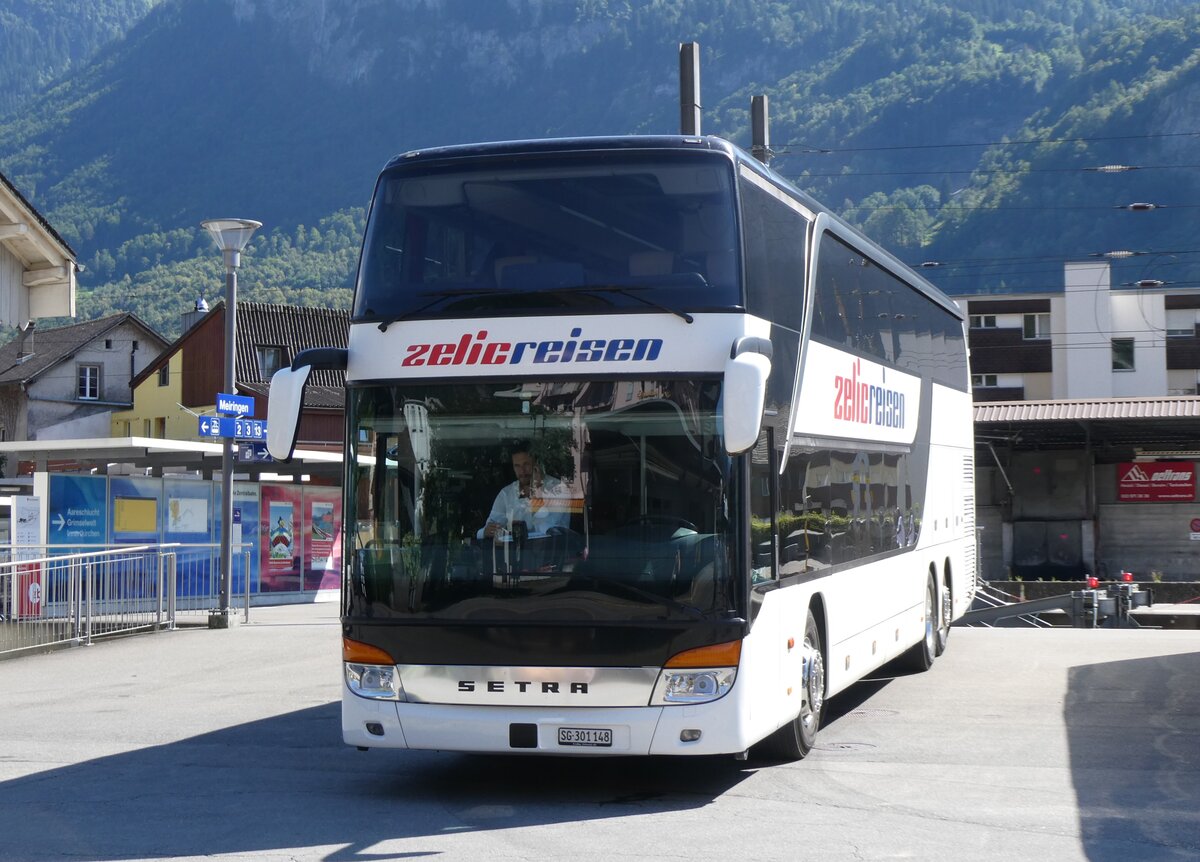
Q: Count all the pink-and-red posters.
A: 2